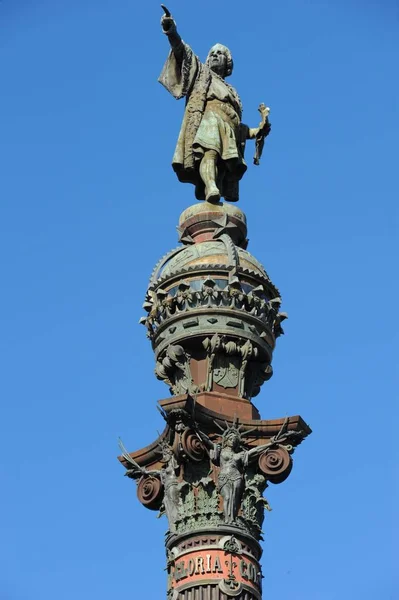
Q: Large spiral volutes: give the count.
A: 3